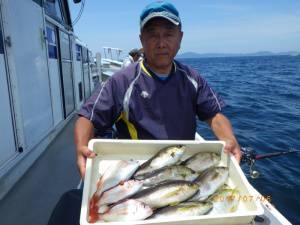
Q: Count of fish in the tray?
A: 10